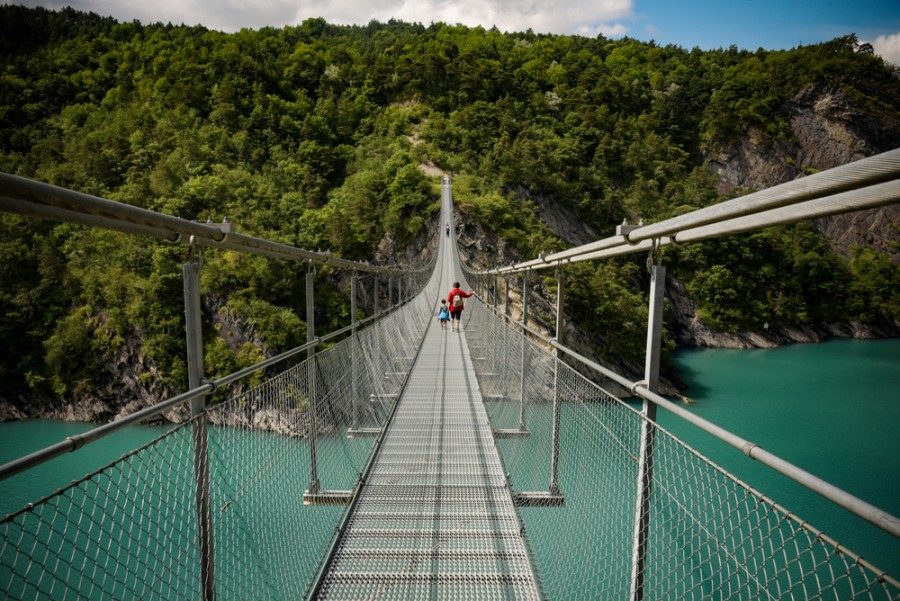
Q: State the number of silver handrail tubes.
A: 2